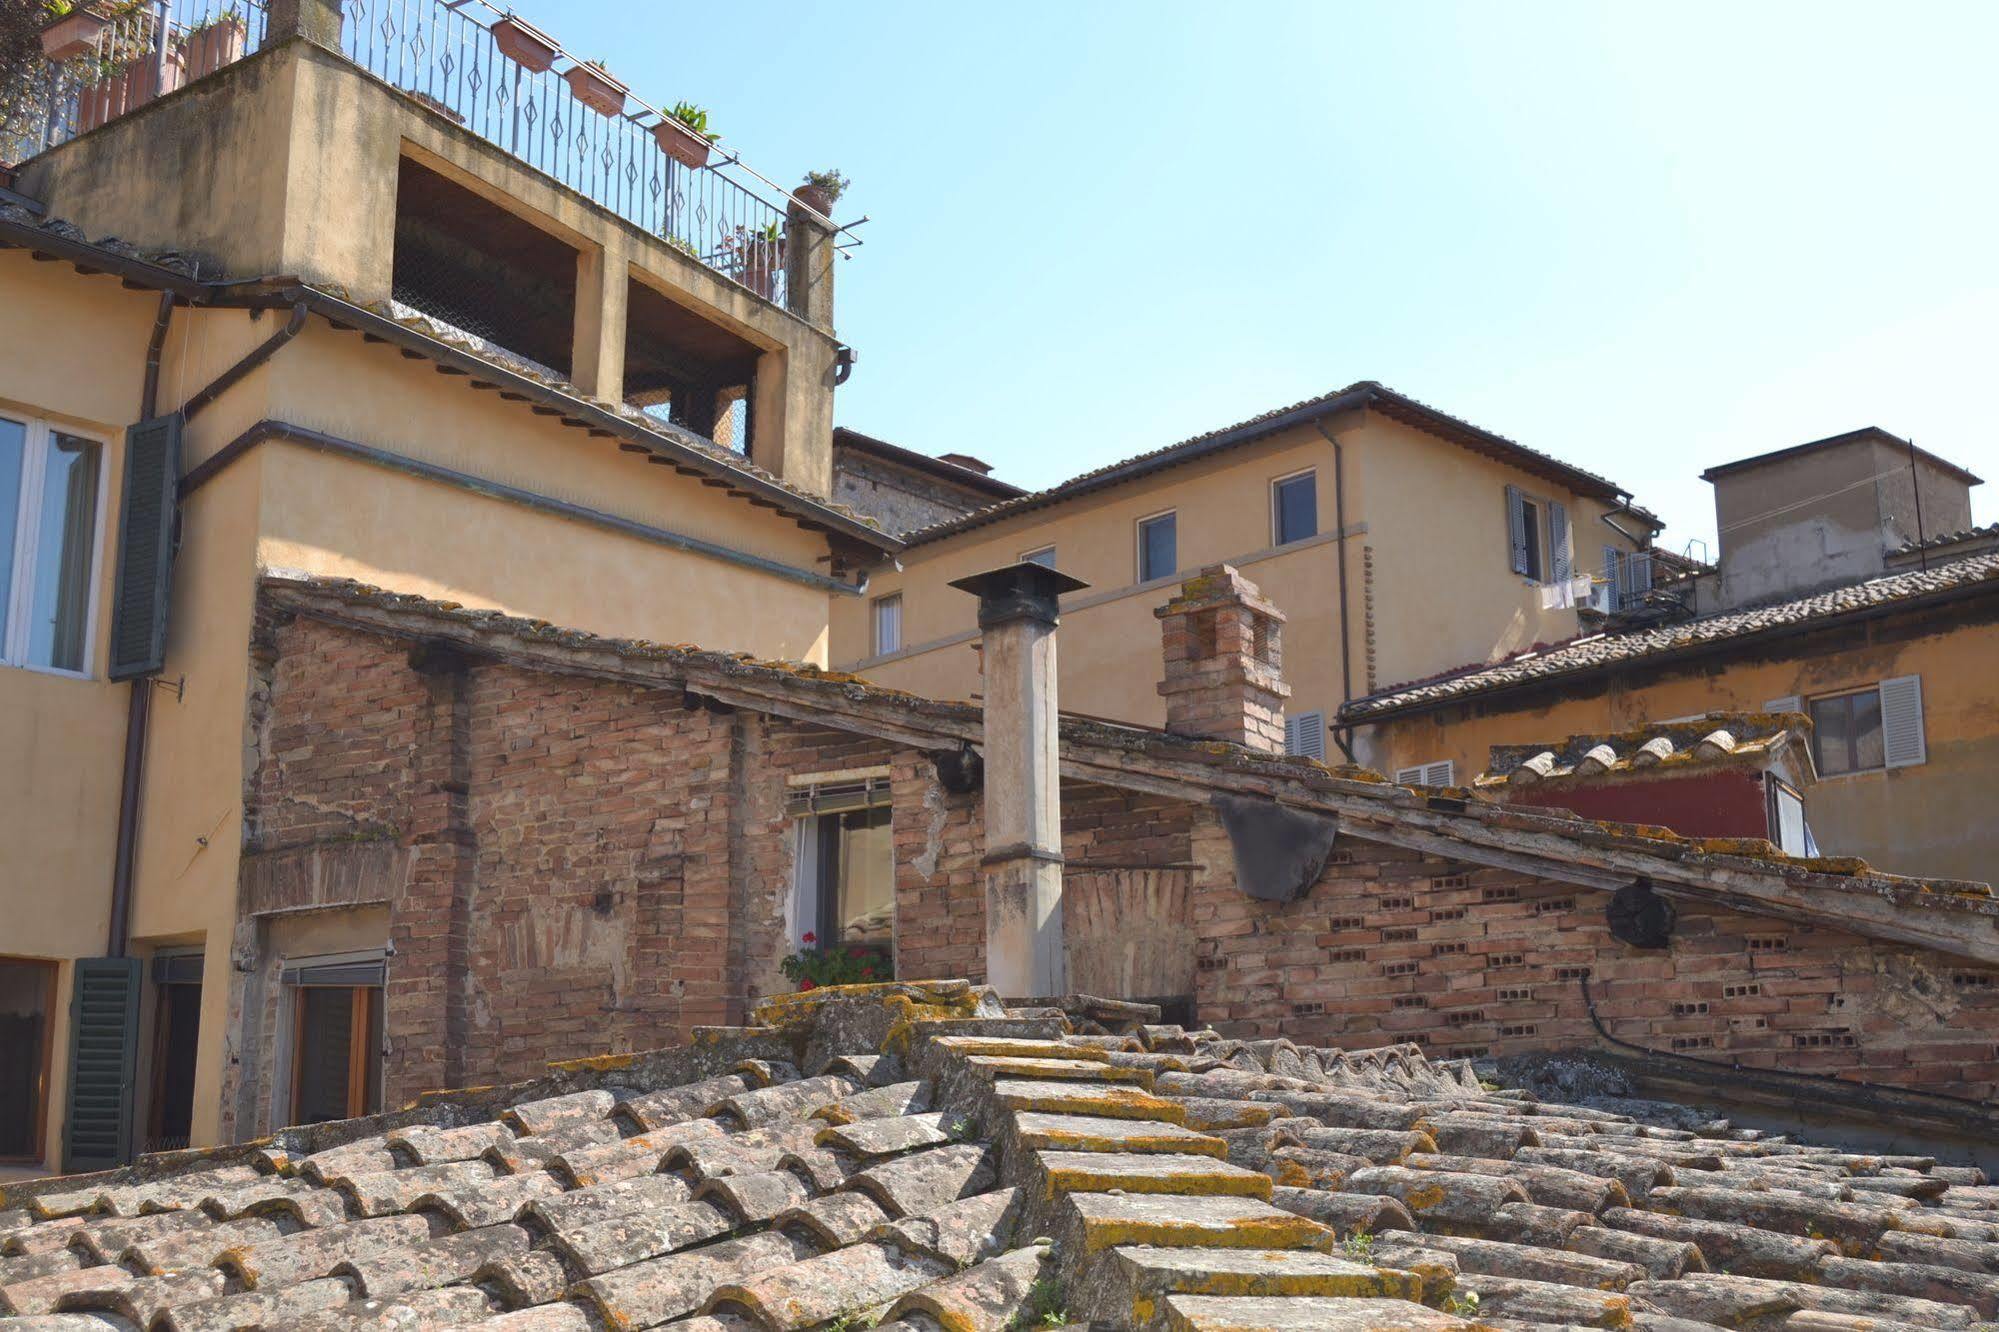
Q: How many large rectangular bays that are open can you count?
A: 2